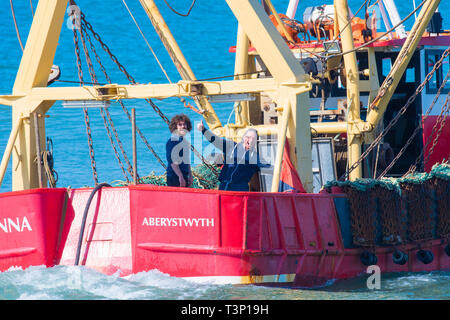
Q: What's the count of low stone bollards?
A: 0